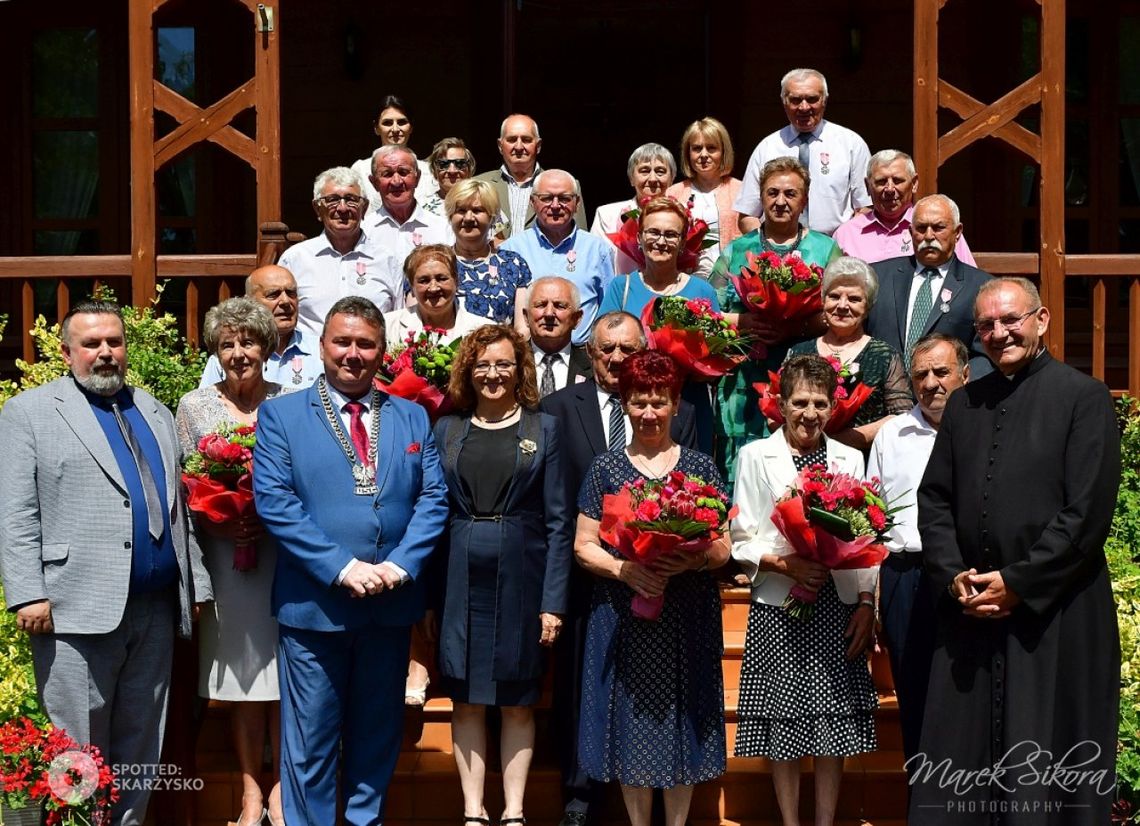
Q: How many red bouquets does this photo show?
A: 8